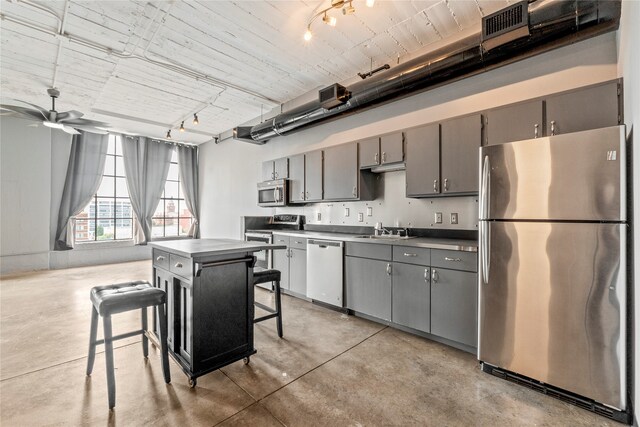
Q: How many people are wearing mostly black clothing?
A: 0